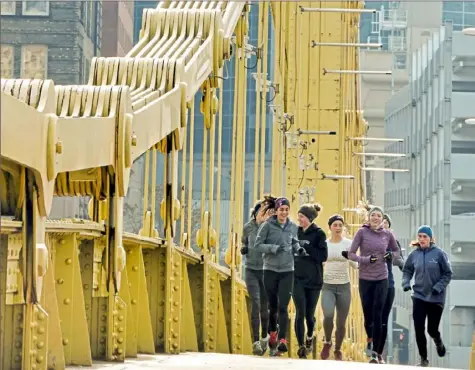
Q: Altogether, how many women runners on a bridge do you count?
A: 7